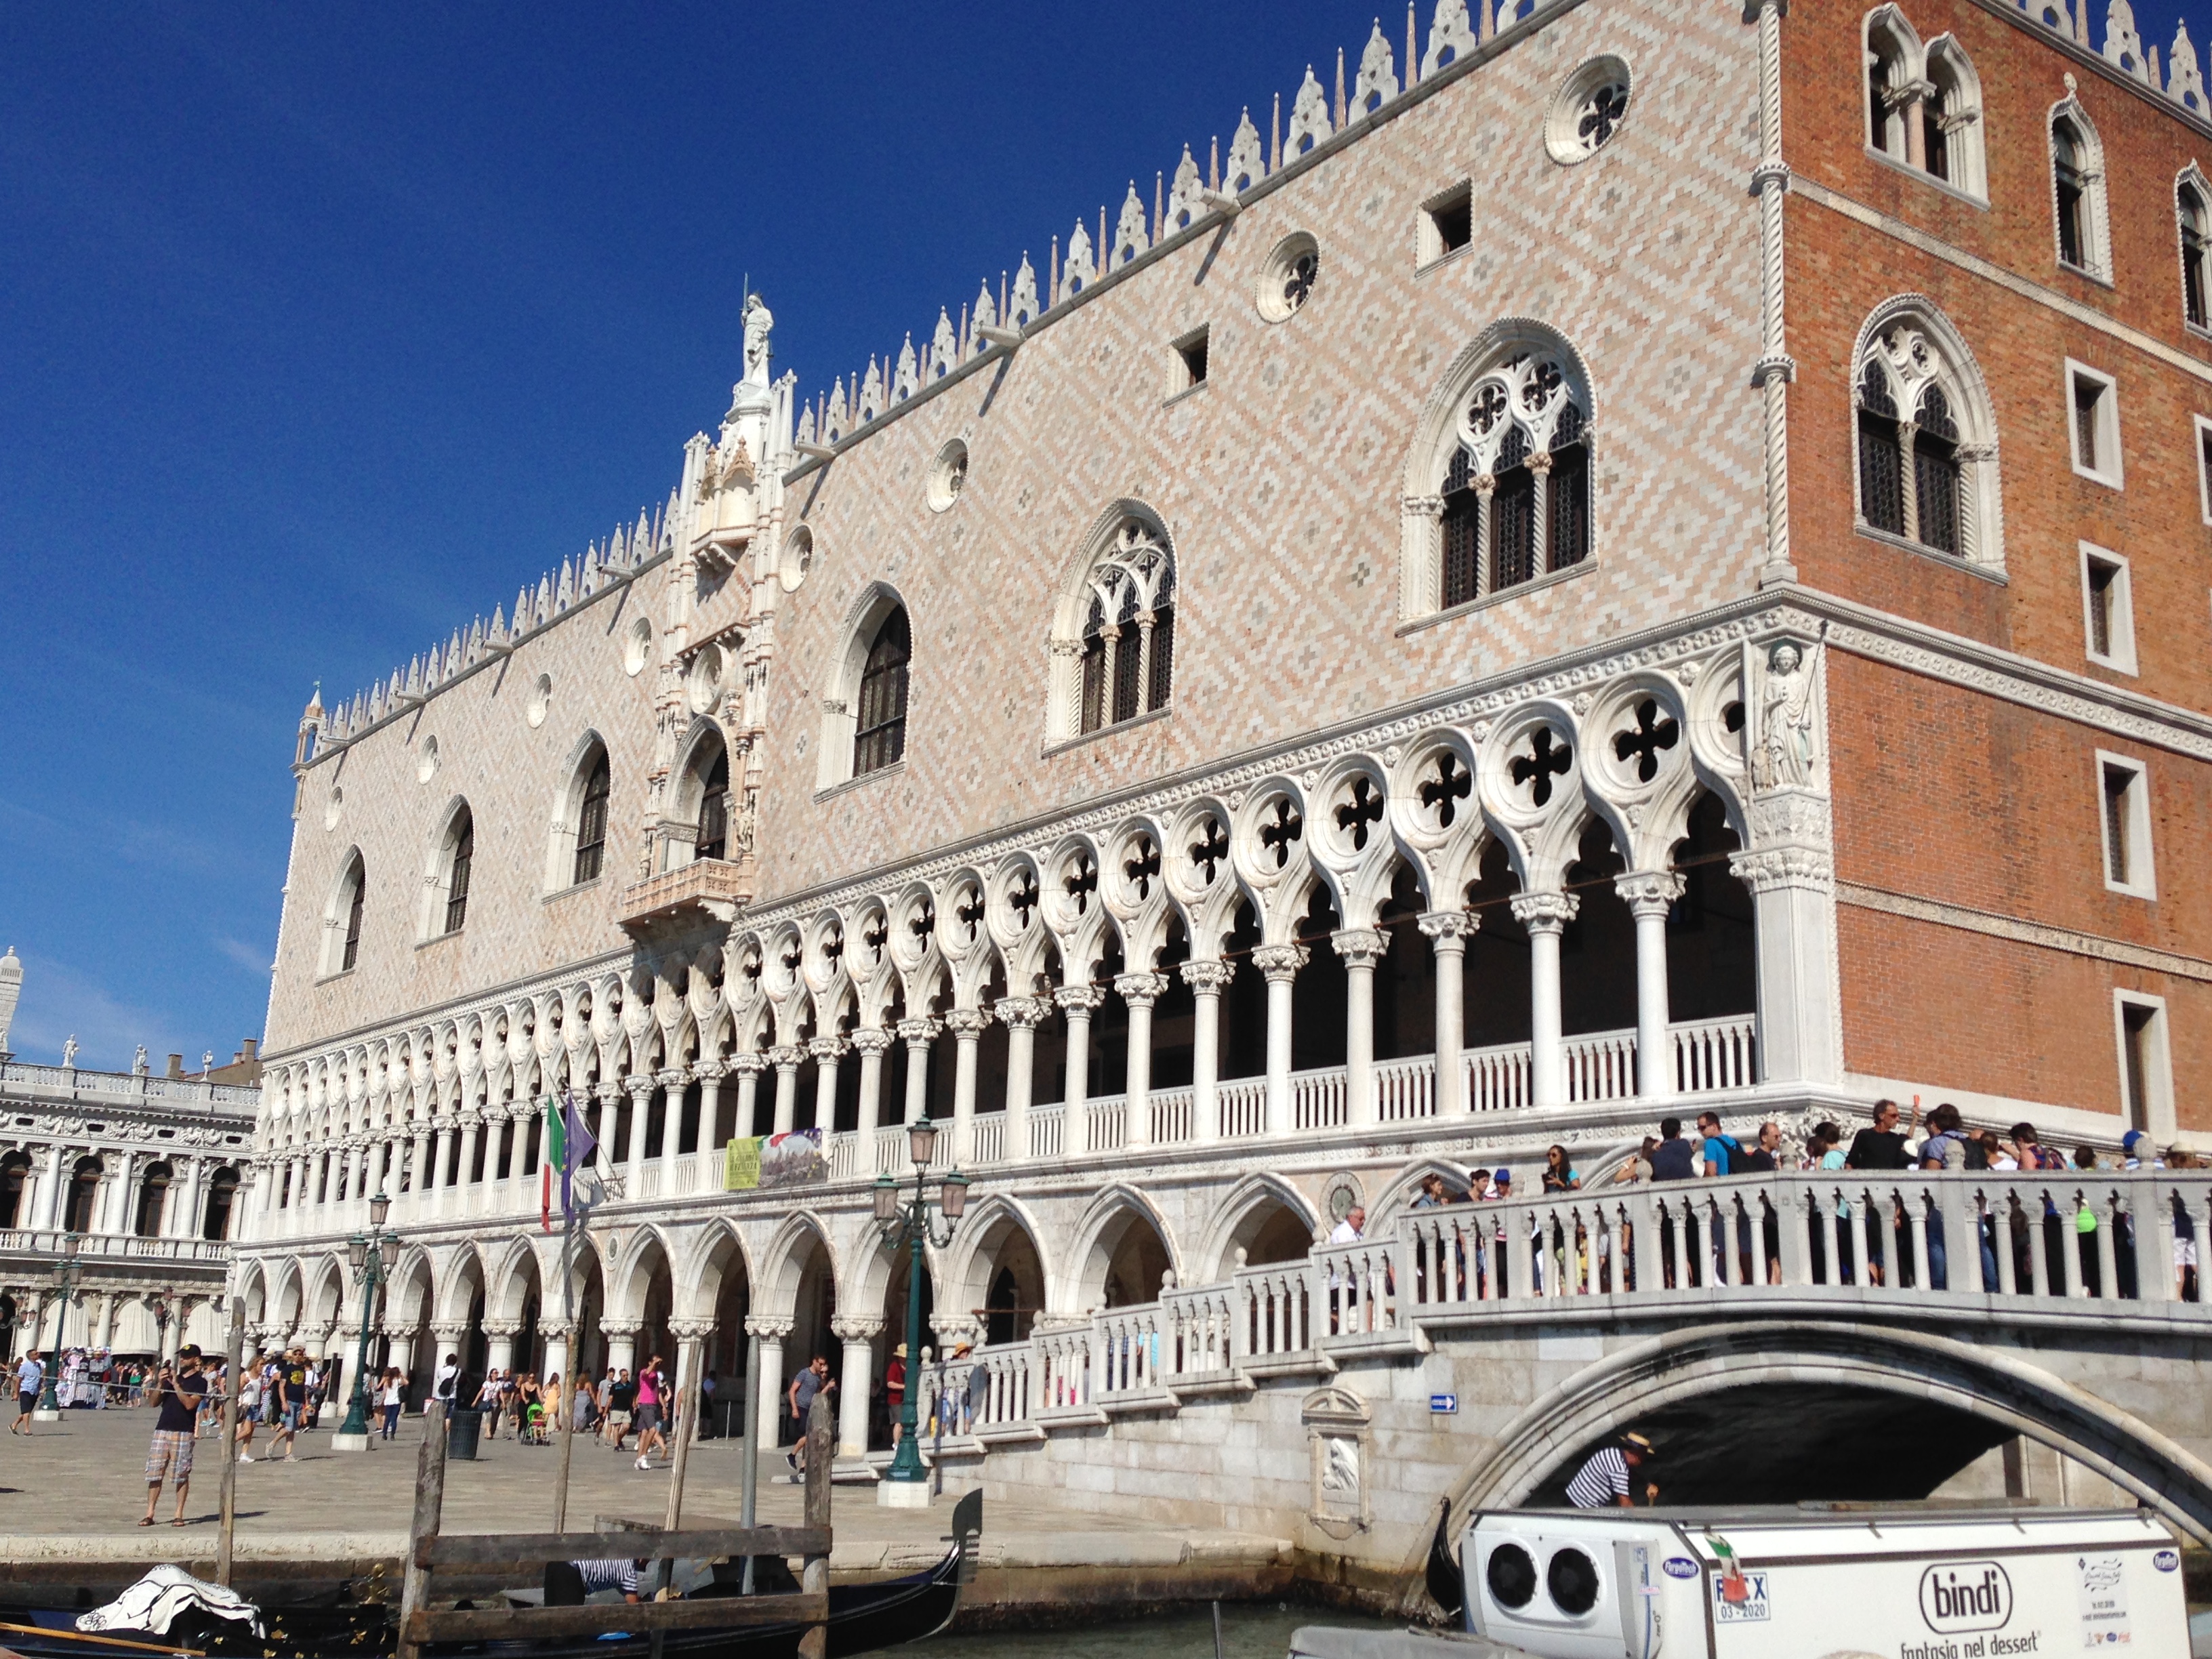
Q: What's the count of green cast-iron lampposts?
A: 3